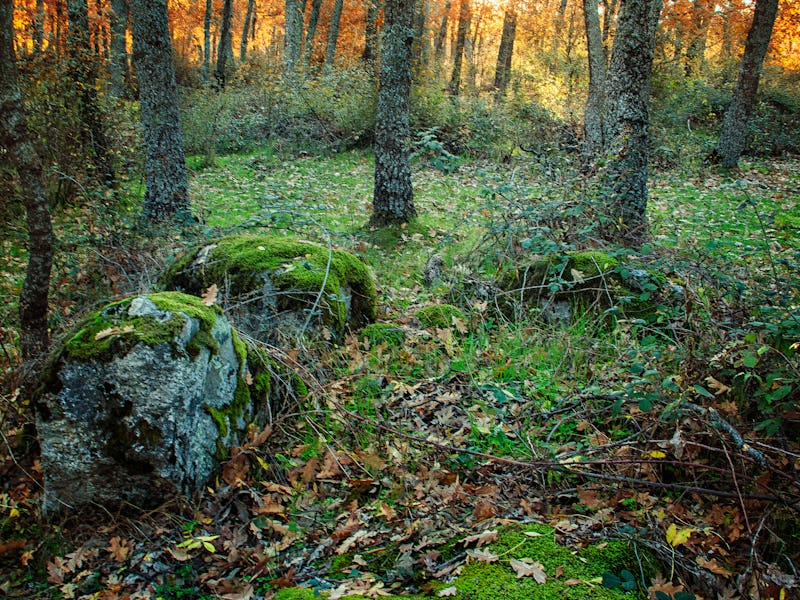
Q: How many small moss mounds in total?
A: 2